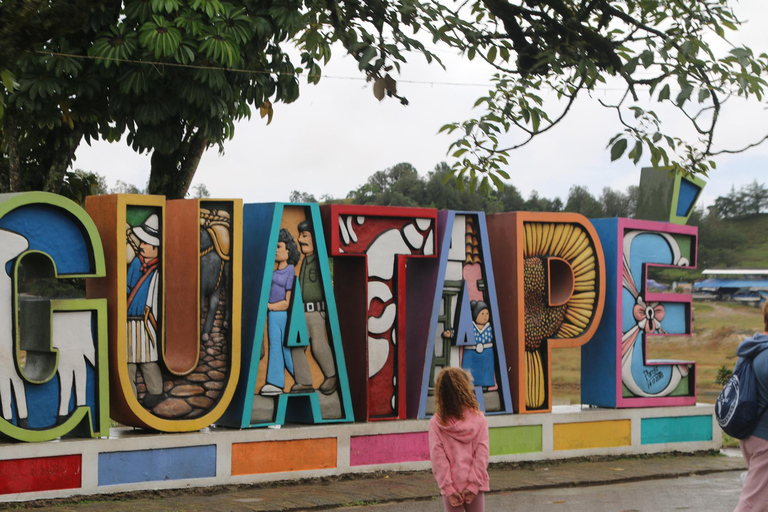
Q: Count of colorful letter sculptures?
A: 7